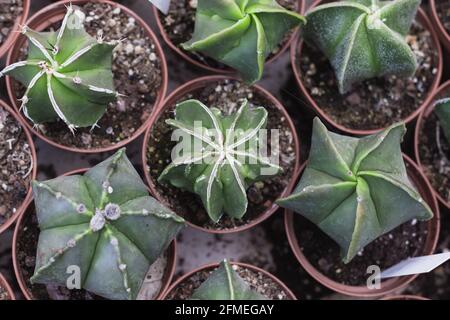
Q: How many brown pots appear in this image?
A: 13